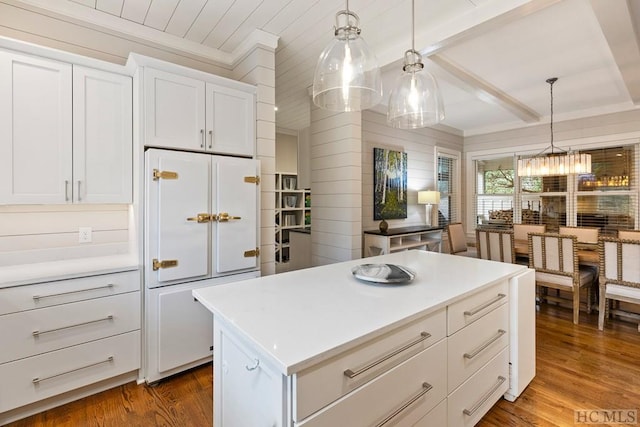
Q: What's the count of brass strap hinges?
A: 4